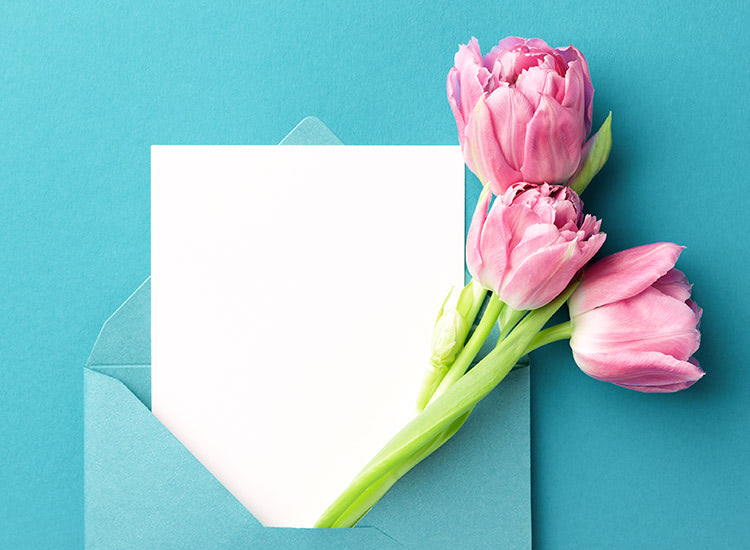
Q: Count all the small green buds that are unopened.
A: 1